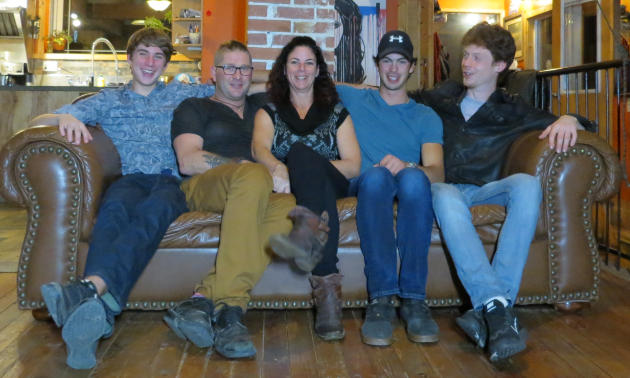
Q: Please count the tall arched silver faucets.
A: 1